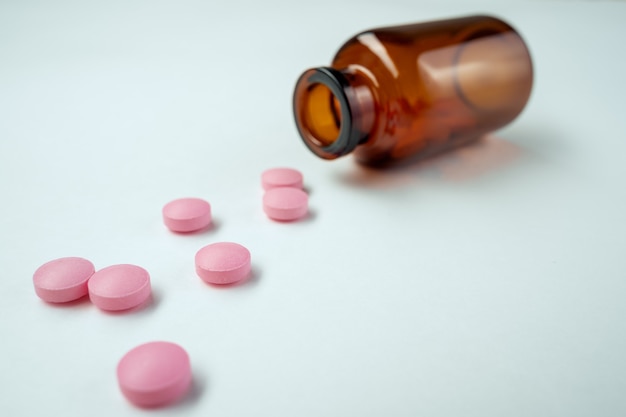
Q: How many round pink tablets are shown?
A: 7